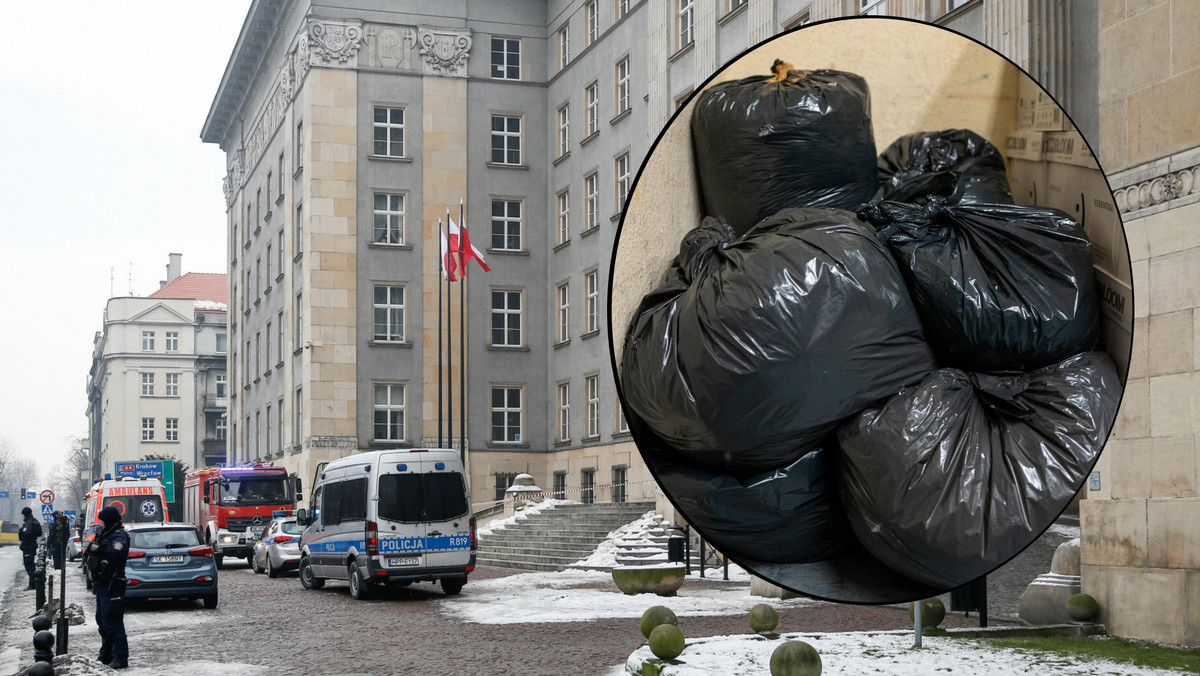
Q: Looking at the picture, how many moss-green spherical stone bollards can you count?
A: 6